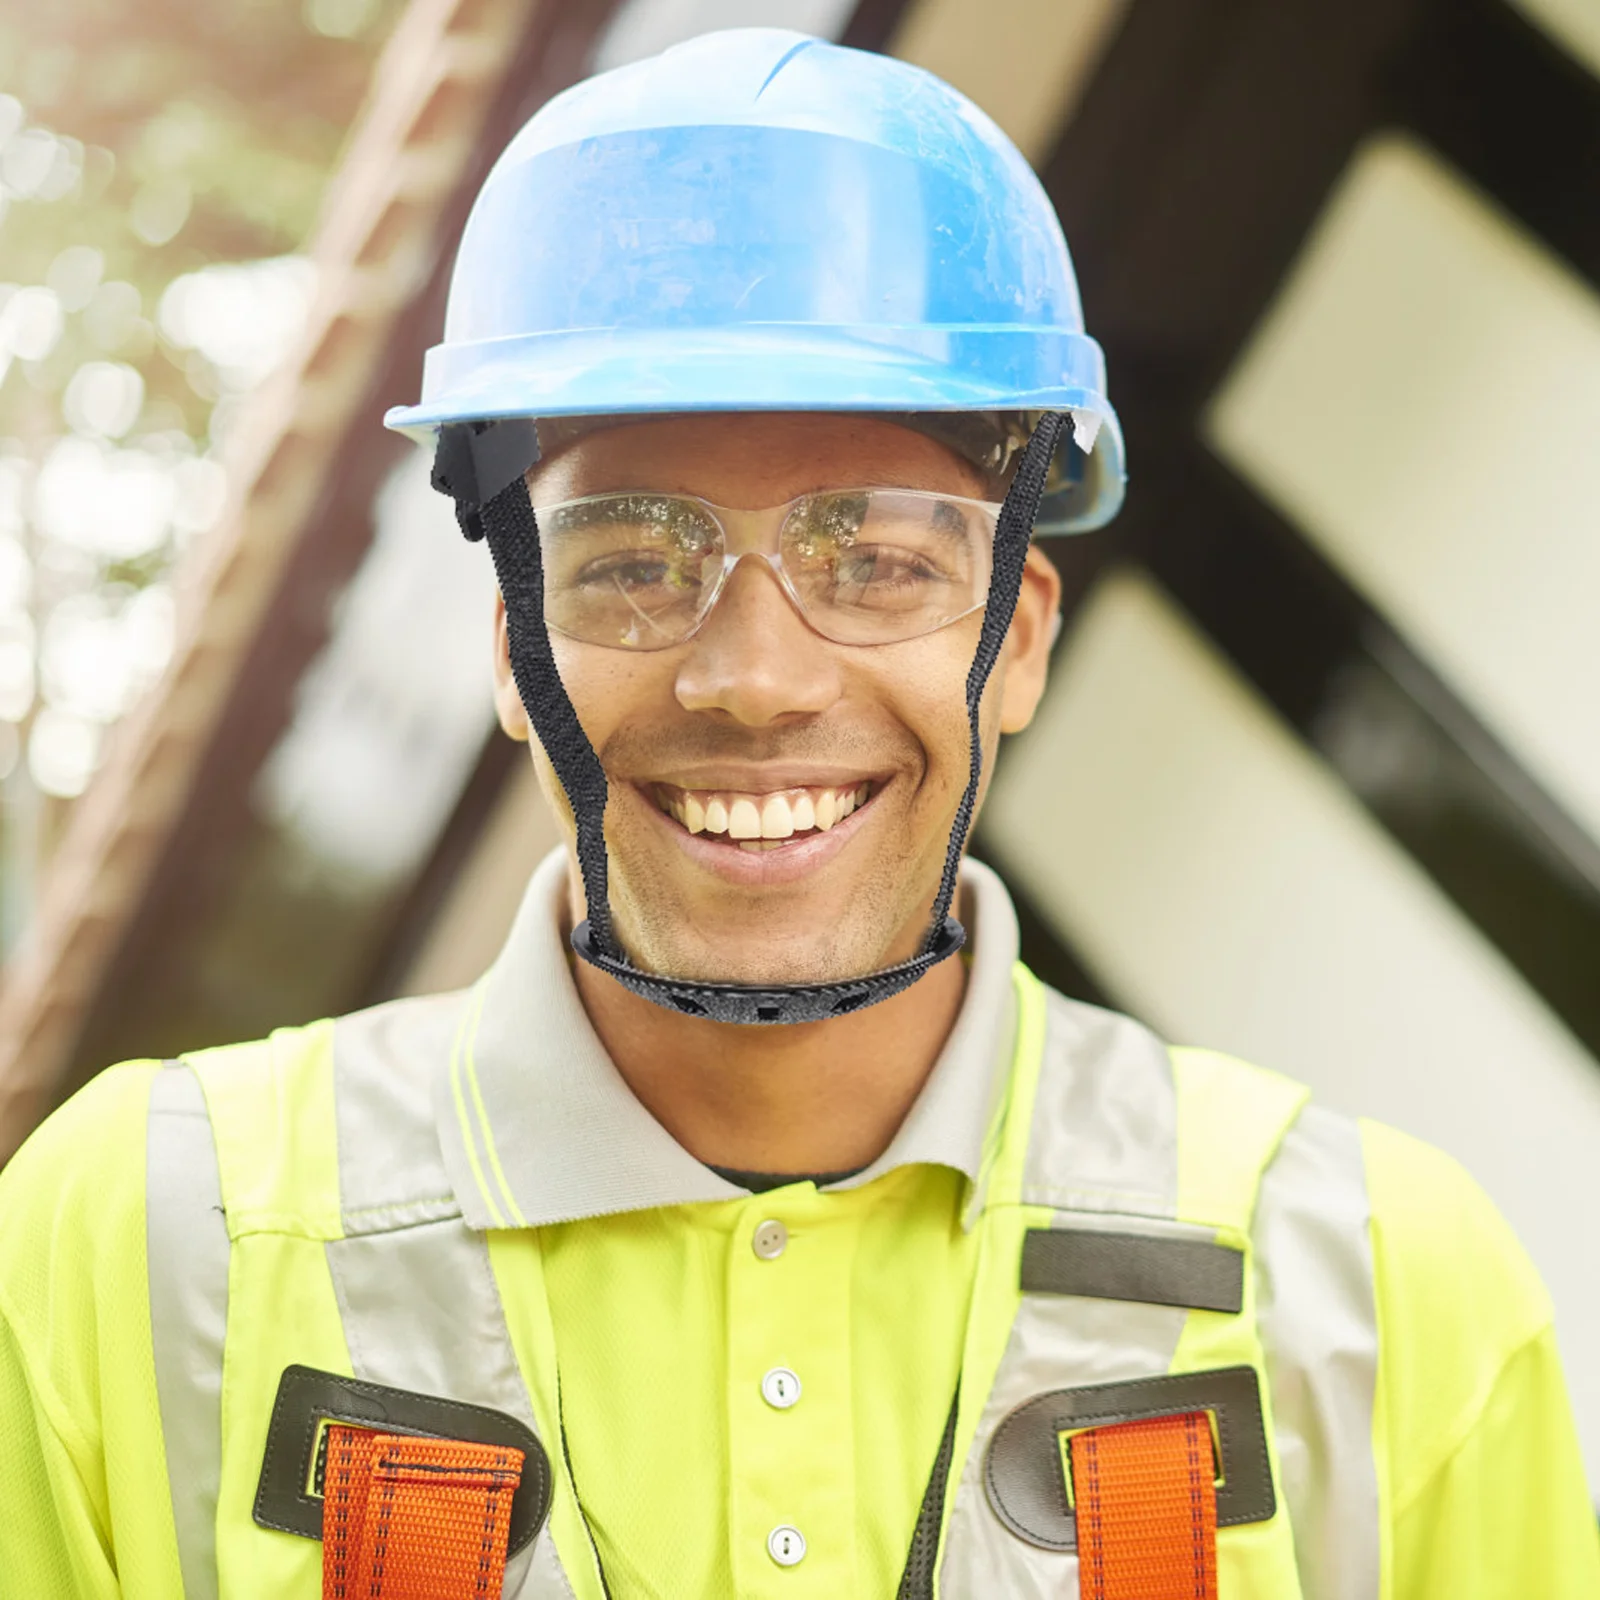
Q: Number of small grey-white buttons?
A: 3